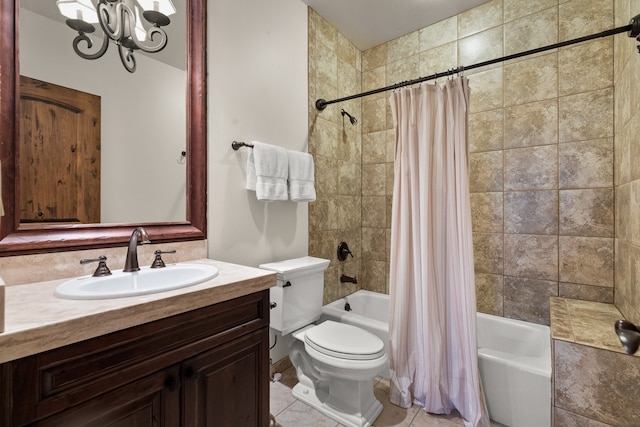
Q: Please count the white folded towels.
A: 2